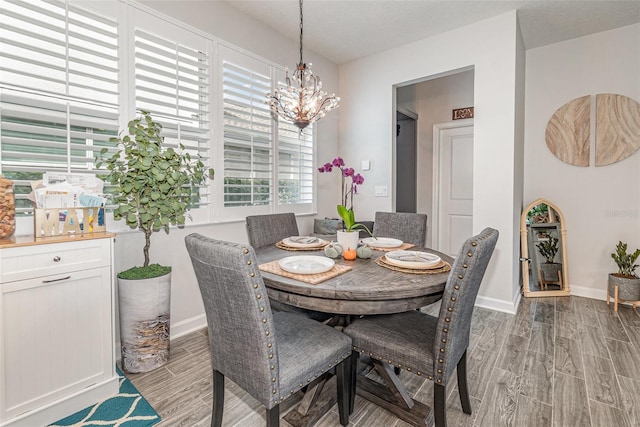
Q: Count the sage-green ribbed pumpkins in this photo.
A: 2